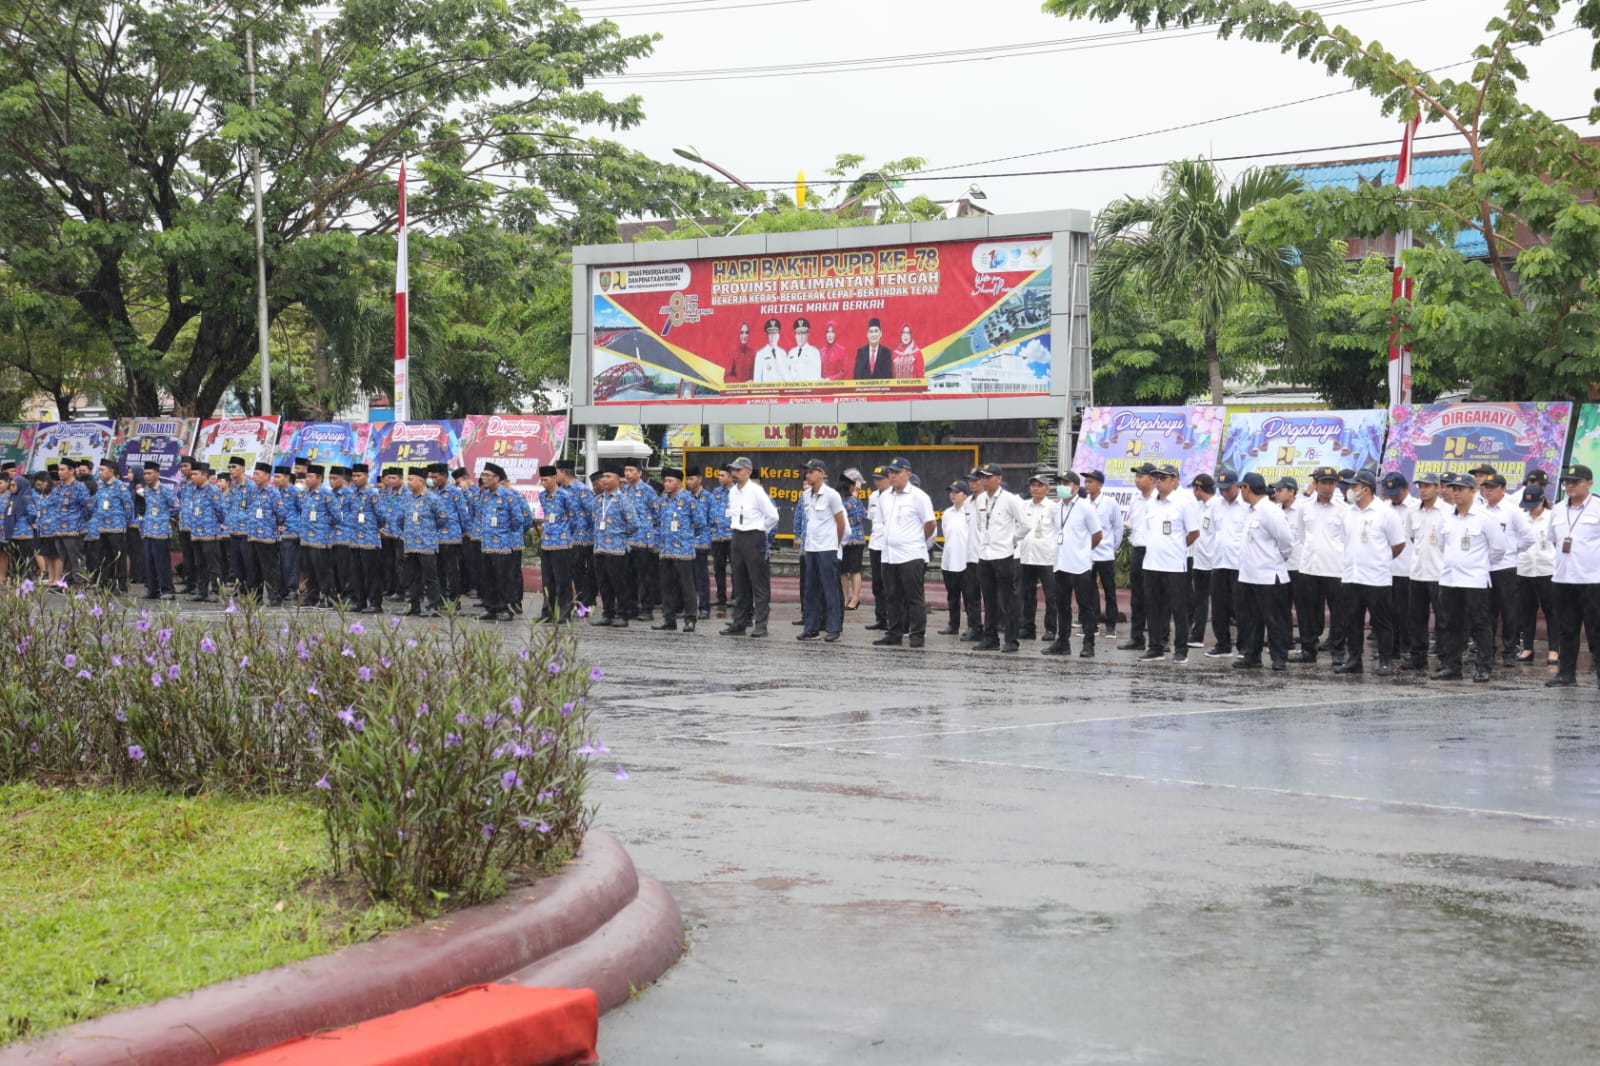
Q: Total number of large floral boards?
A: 11